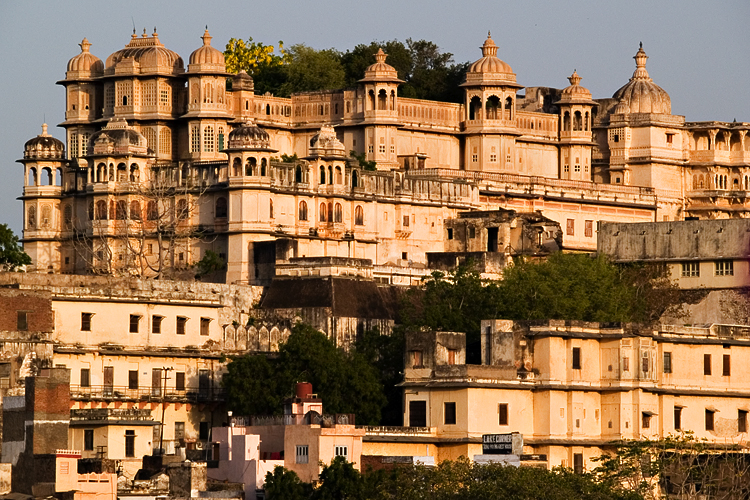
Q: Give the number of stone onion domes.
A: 11